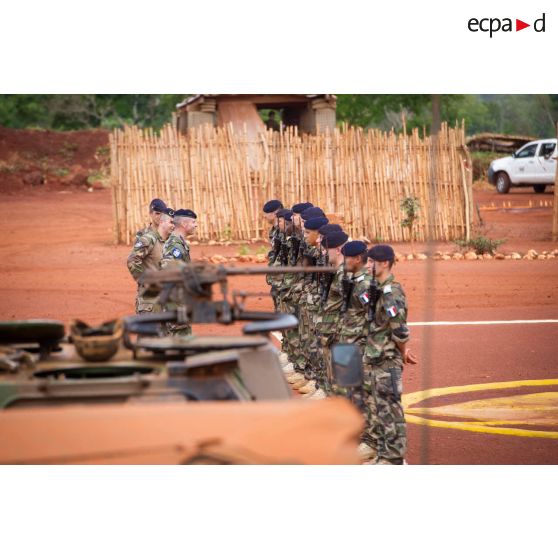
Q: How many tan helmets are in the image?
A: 1